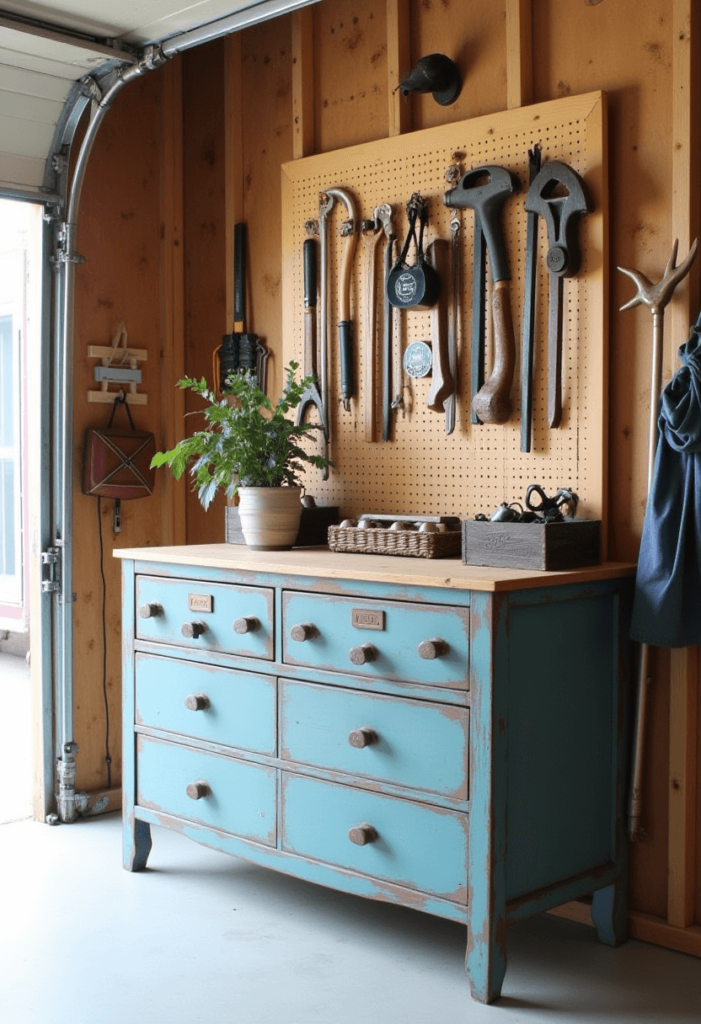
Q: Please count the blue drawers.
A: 6